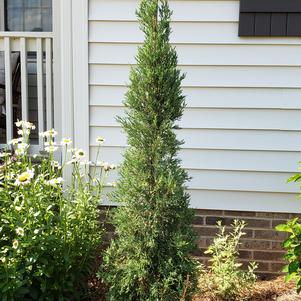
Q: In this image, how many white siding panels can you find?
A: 10